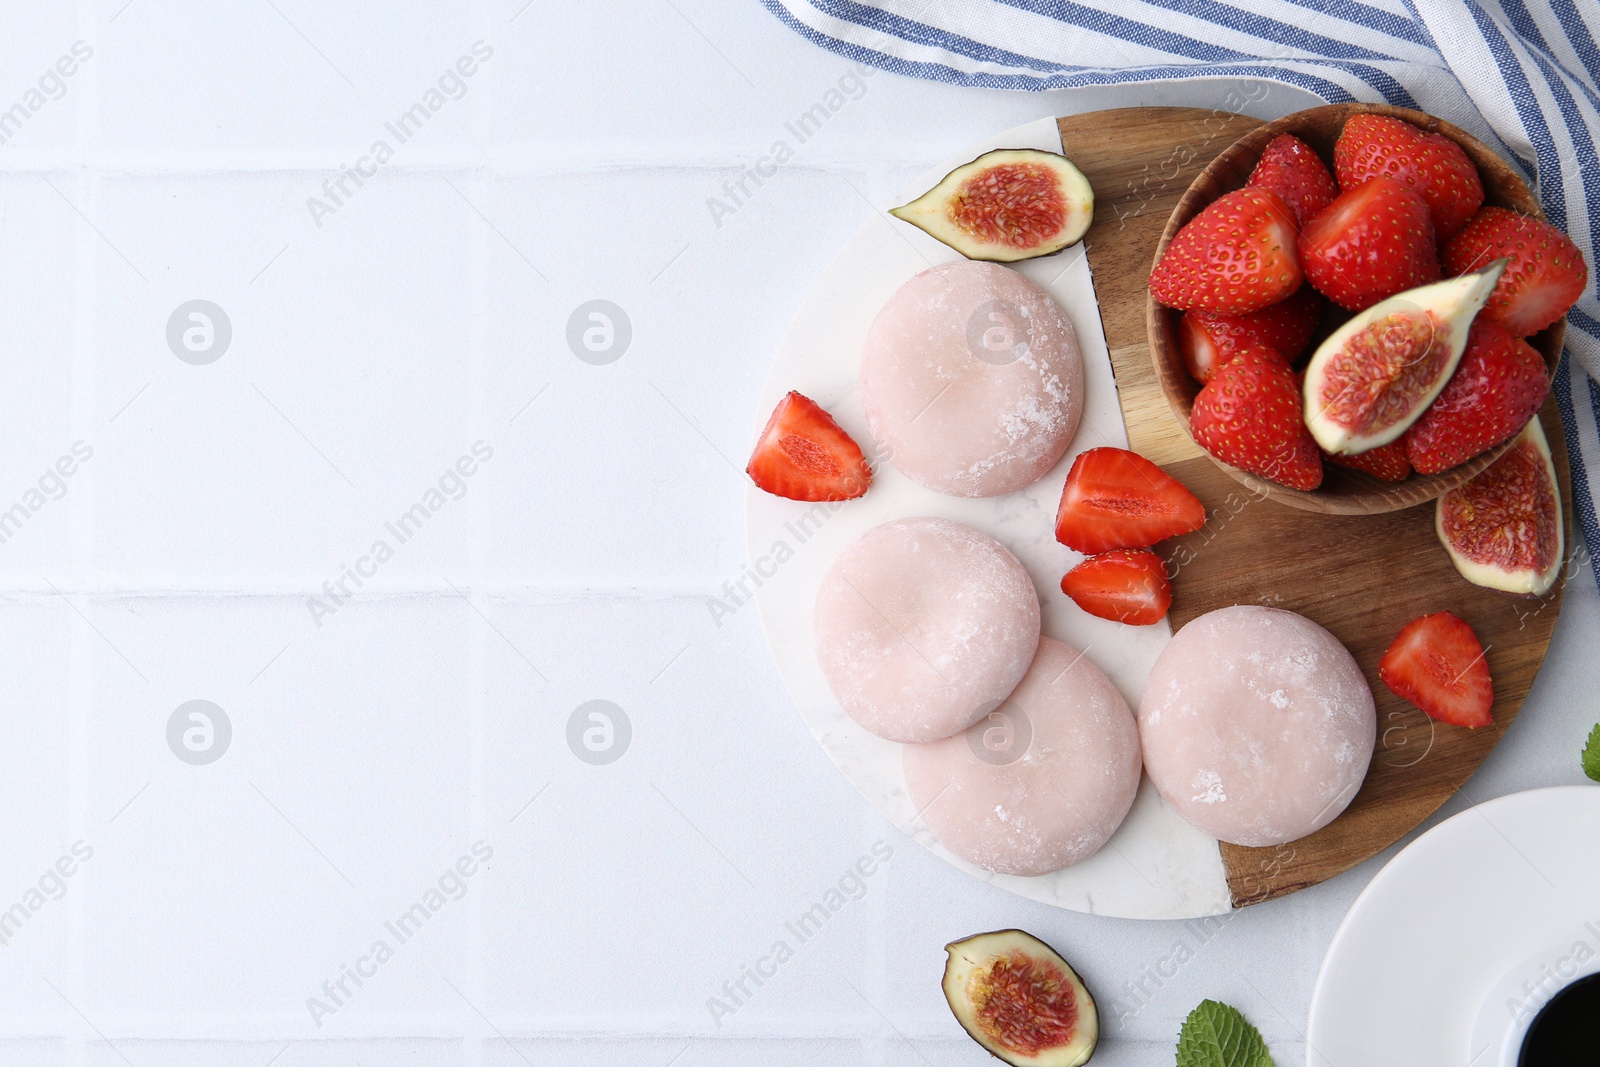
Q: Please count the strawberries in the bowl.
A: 9